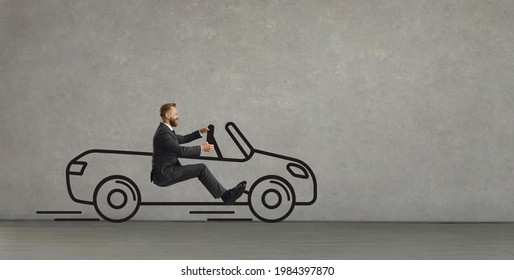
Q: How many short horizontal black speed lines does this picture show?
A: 4